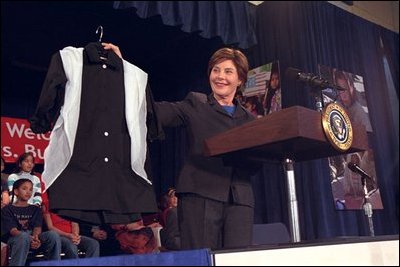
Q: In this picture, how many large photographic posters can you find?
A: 3